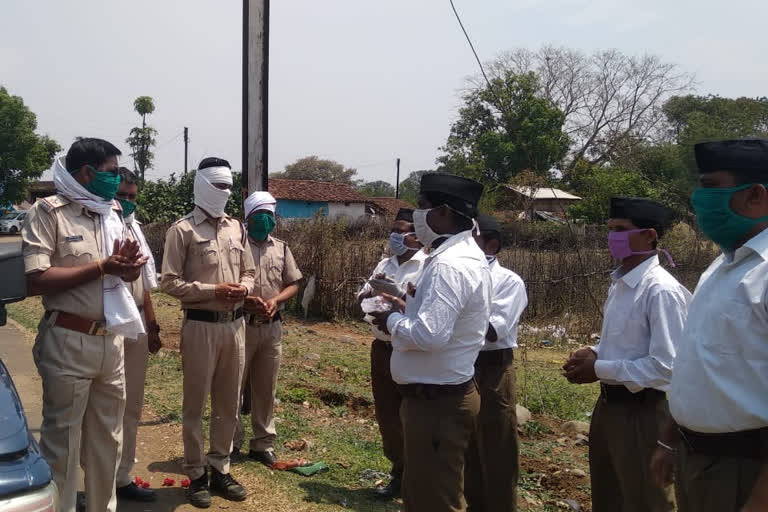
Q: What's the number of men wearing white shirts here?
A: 5